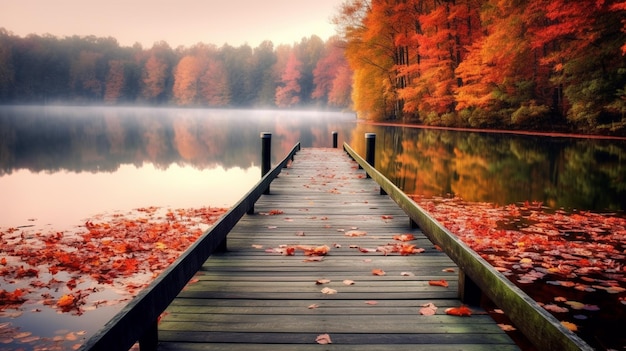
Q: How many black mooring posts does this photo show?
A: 3